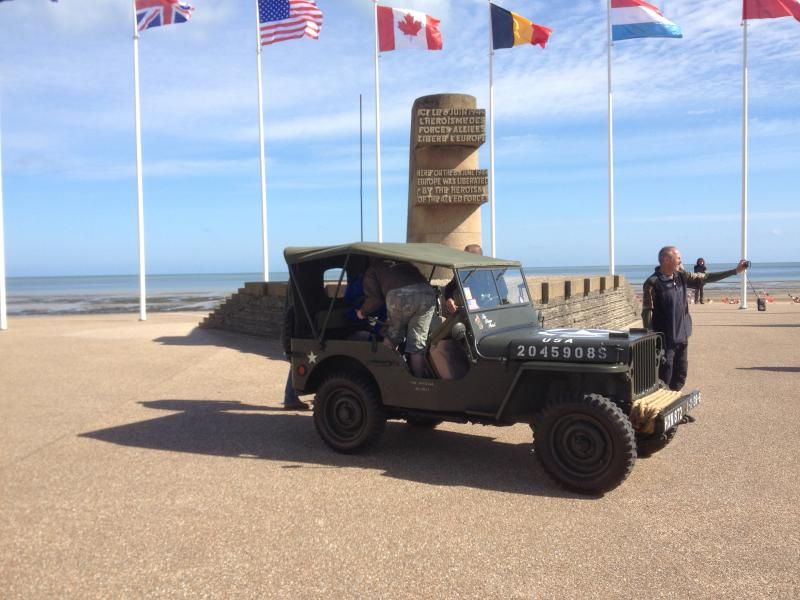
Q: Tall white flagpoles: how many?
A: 7